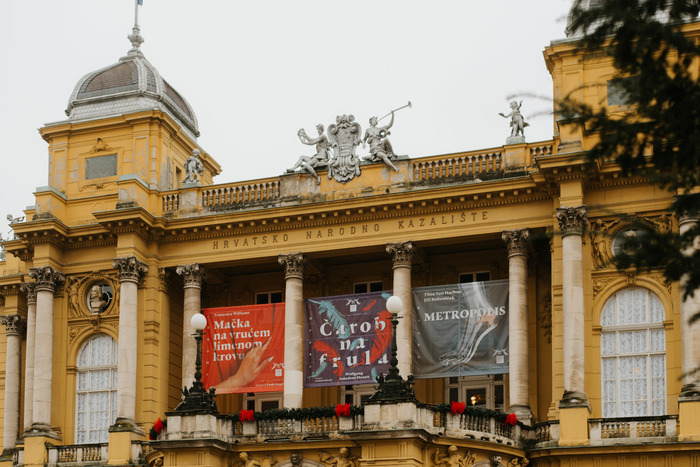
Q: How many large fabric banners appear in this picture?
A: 3